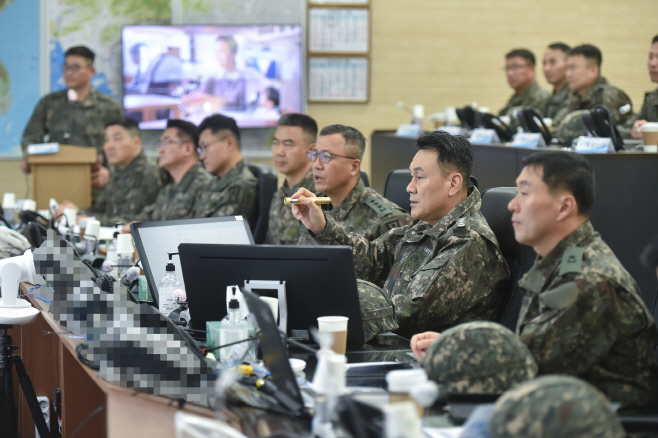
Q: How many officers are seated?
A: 11